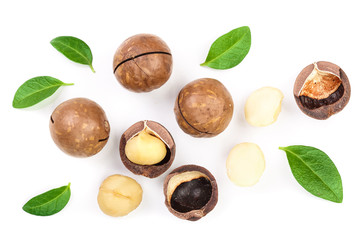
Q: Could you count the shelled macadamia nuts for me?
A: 3